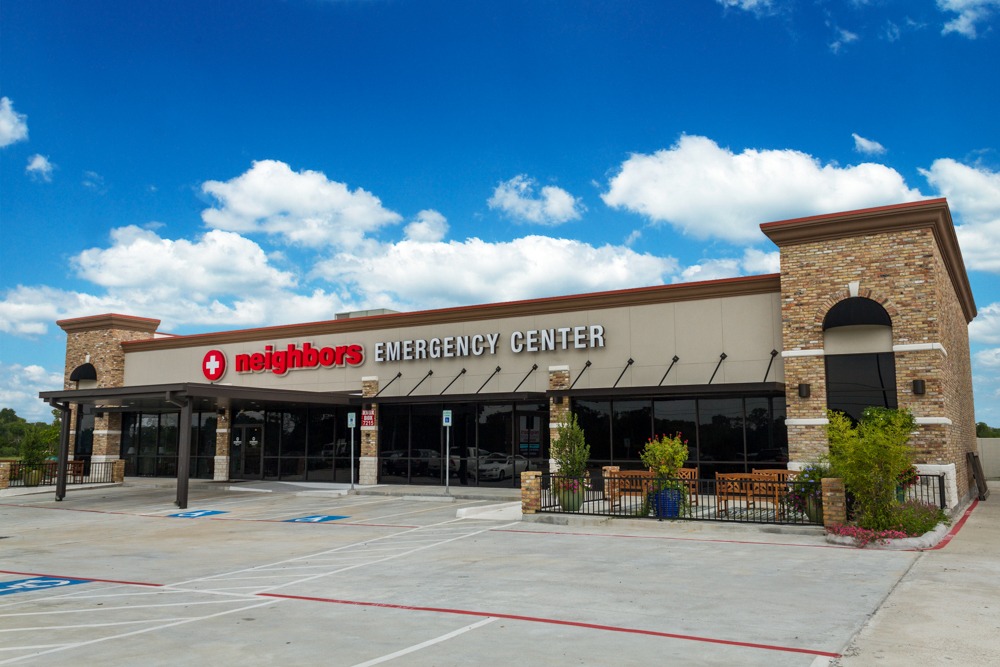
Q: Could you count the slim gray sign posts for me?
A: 2